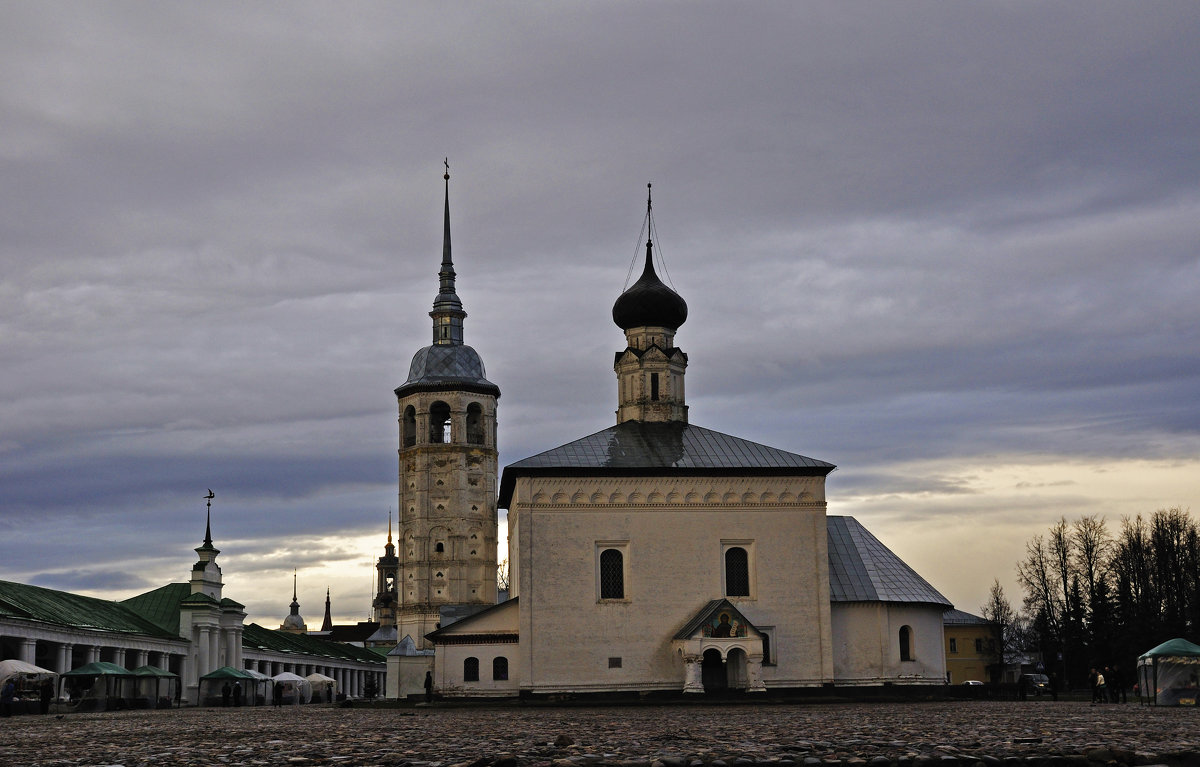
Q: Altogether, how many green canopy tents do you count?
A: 4